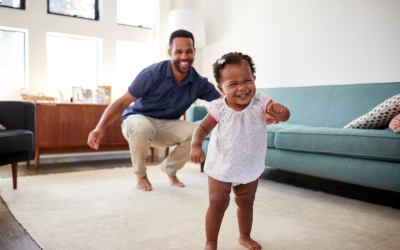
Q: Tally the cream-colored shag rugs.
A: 1